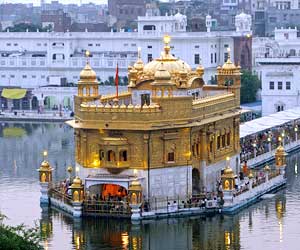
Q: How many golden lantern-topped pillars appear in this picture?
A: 5